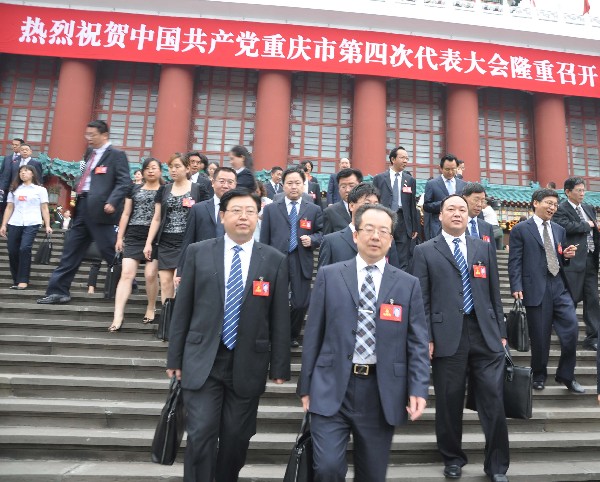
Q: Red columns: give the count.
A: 6